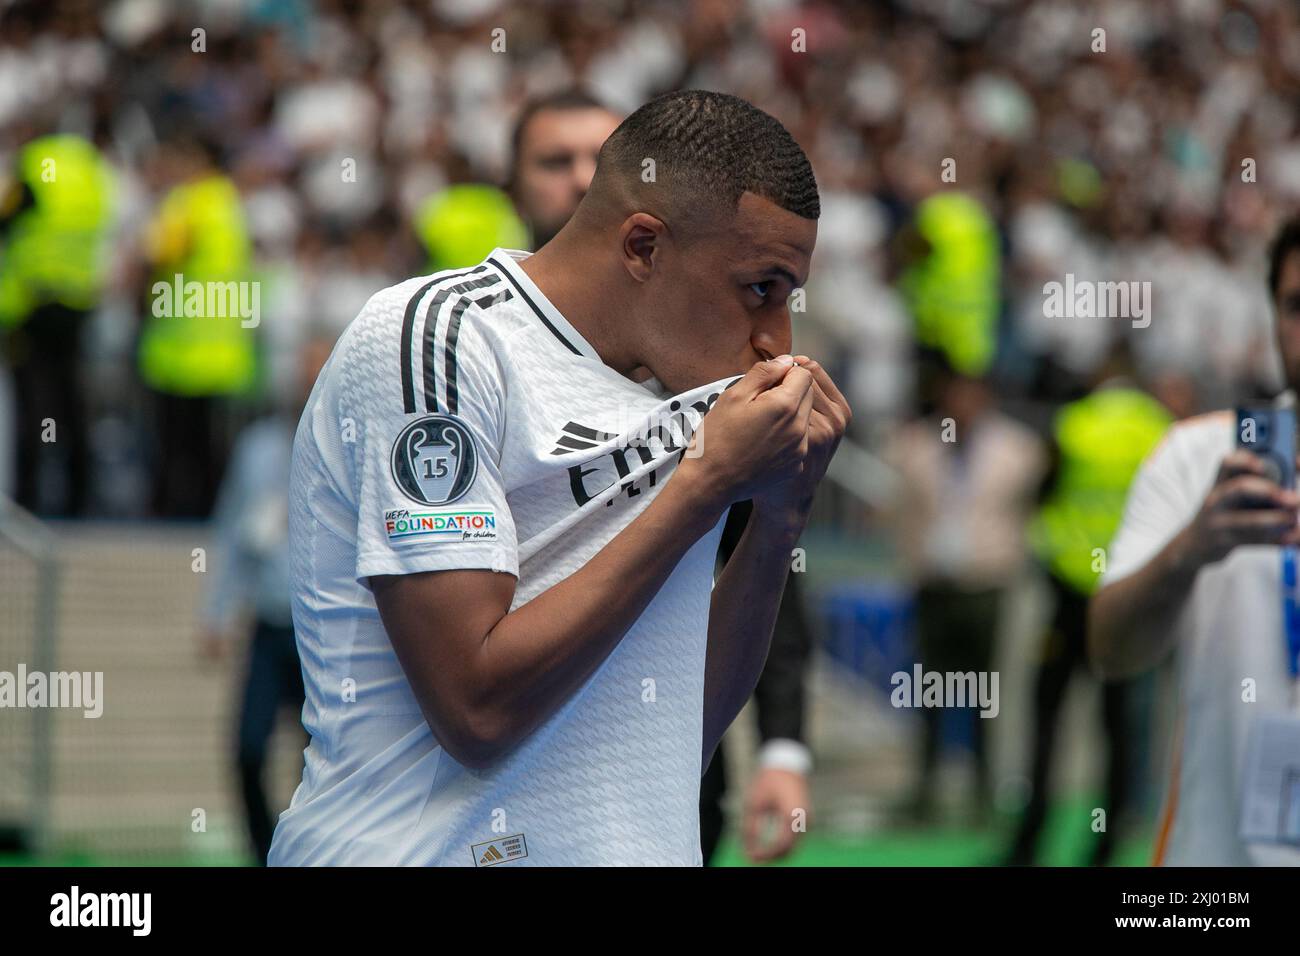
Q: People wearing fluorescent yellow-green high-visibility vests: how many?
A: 5